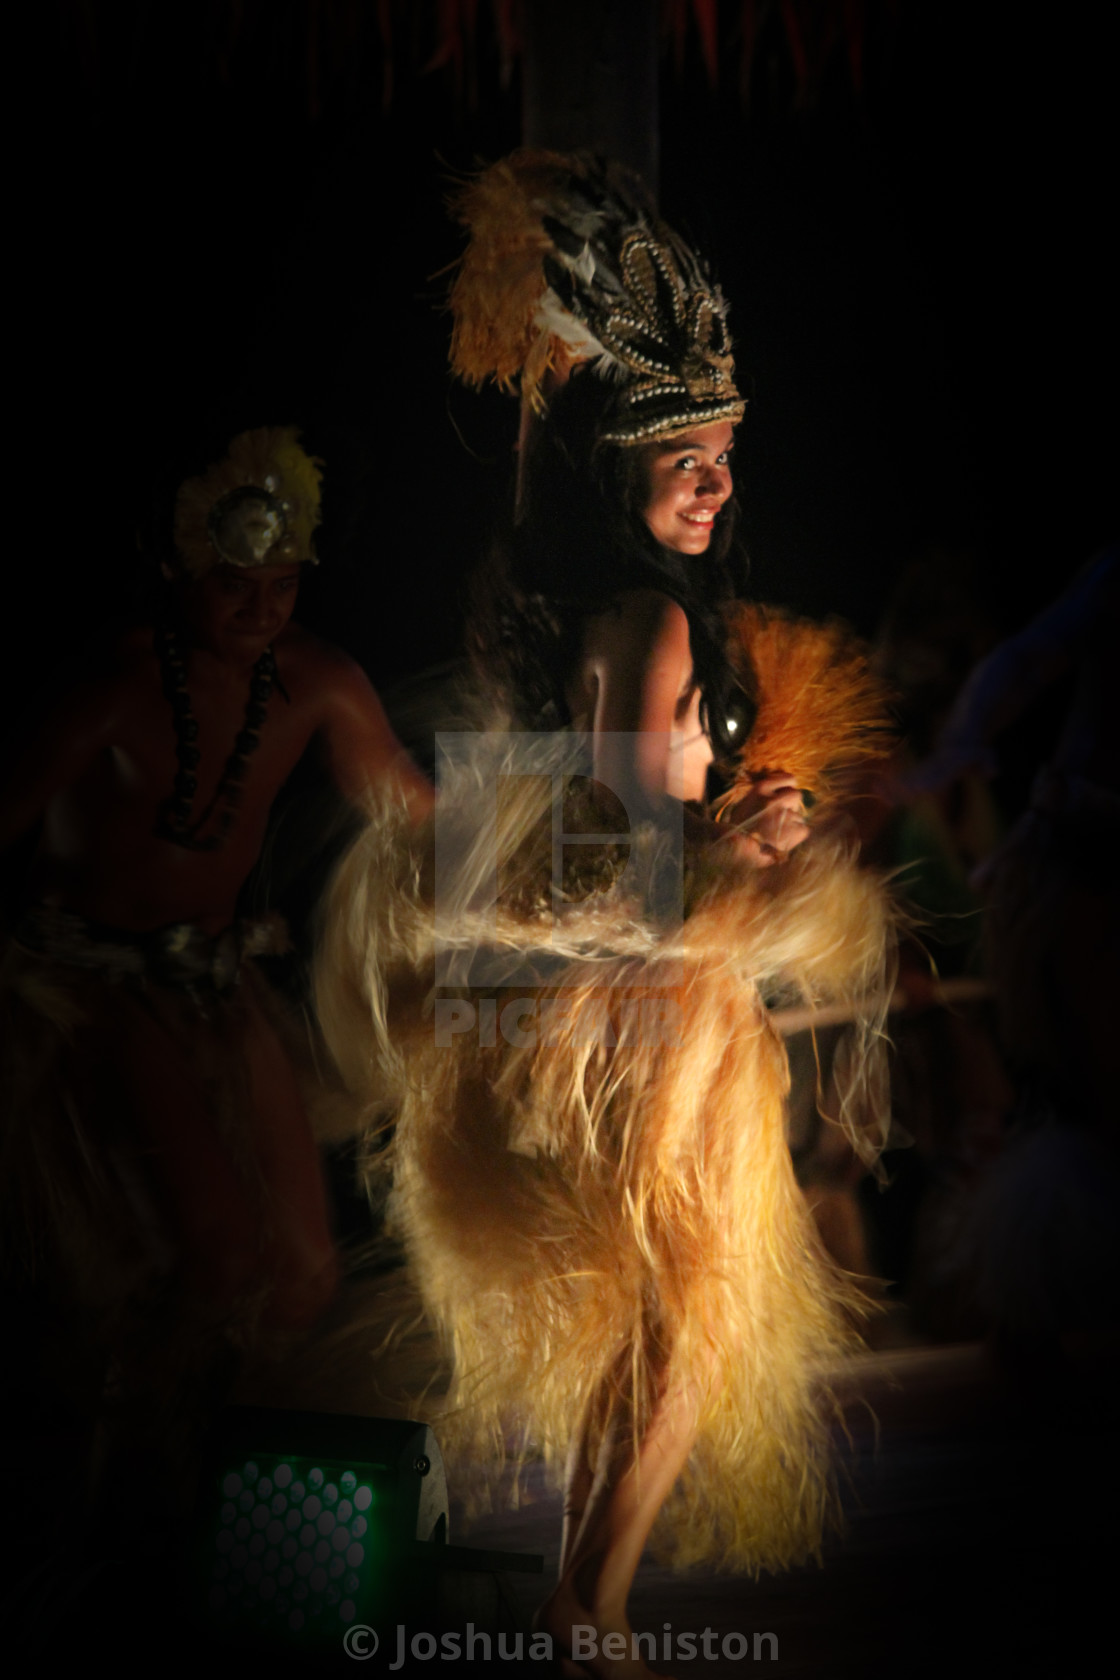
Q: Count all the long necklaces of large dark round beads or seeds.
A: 1